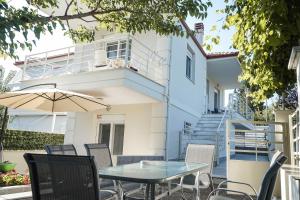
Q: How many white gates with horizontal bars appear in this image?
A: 1